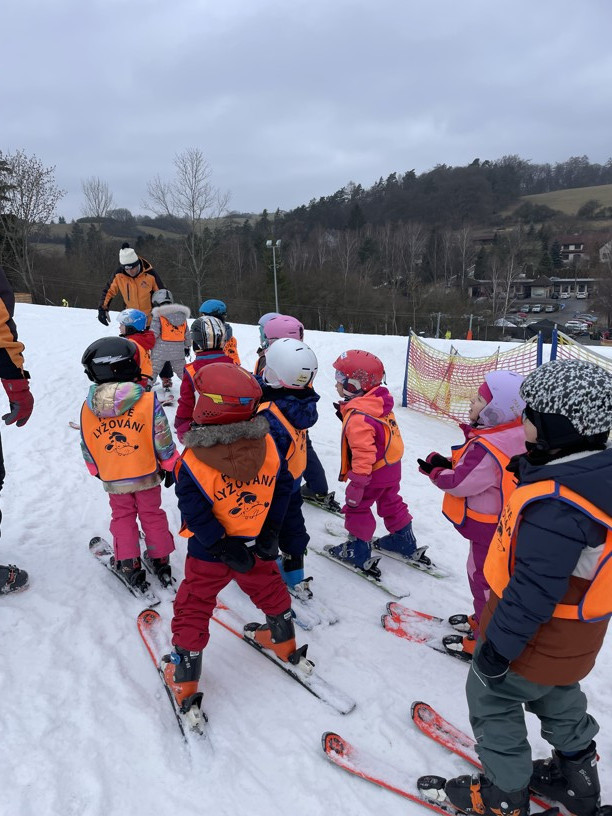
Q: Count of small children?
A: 12